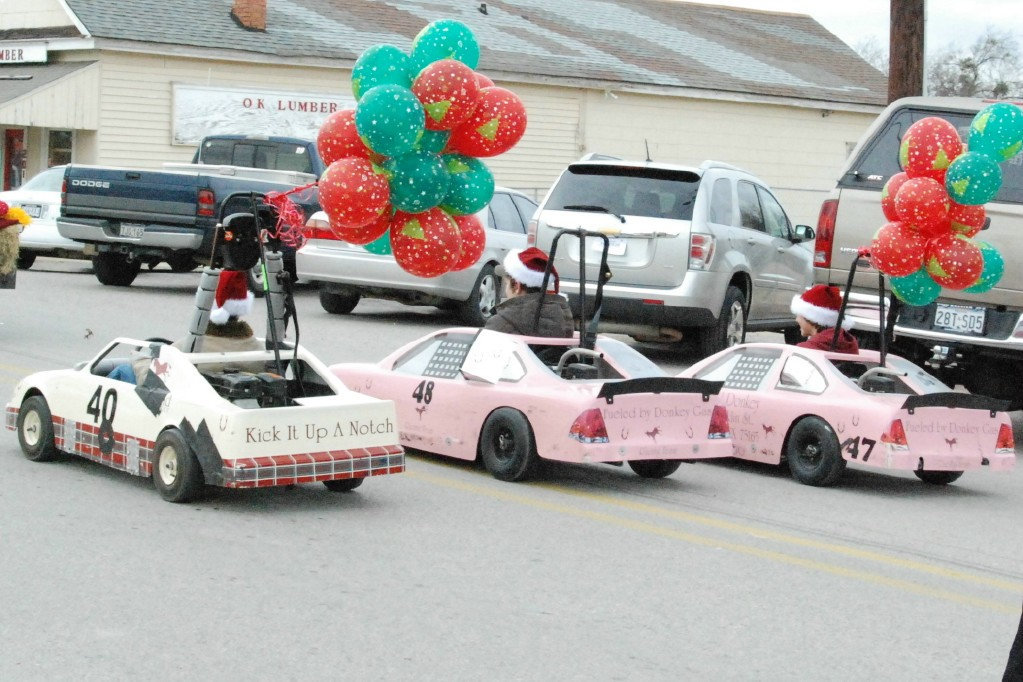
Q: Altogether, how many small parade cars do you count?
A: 3